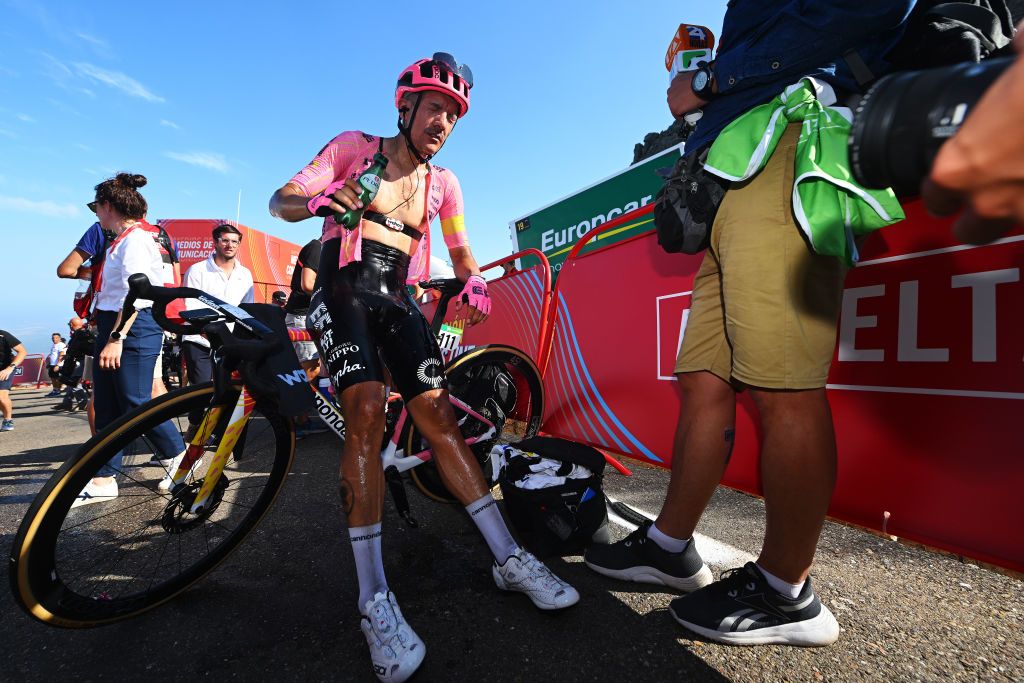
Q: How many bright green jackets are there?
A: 1